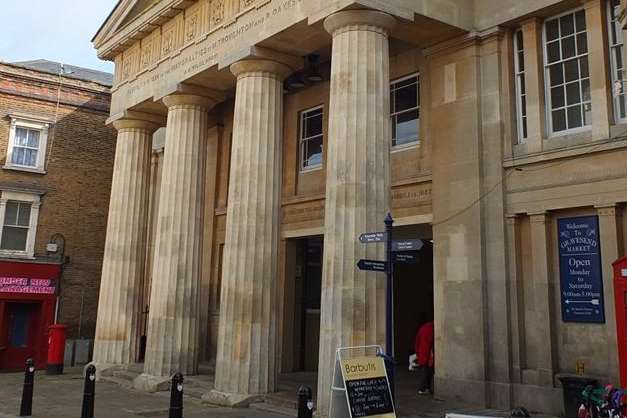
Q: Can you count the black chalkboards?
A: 1